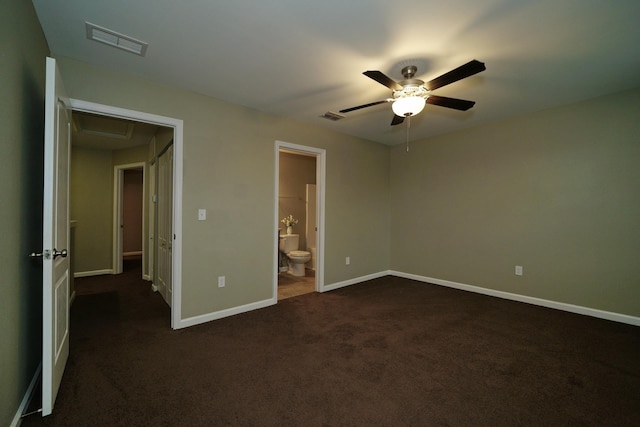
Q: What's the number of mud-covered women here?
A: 0